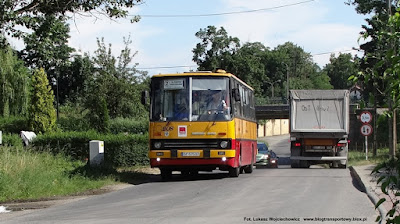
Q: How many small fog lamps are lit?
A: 2